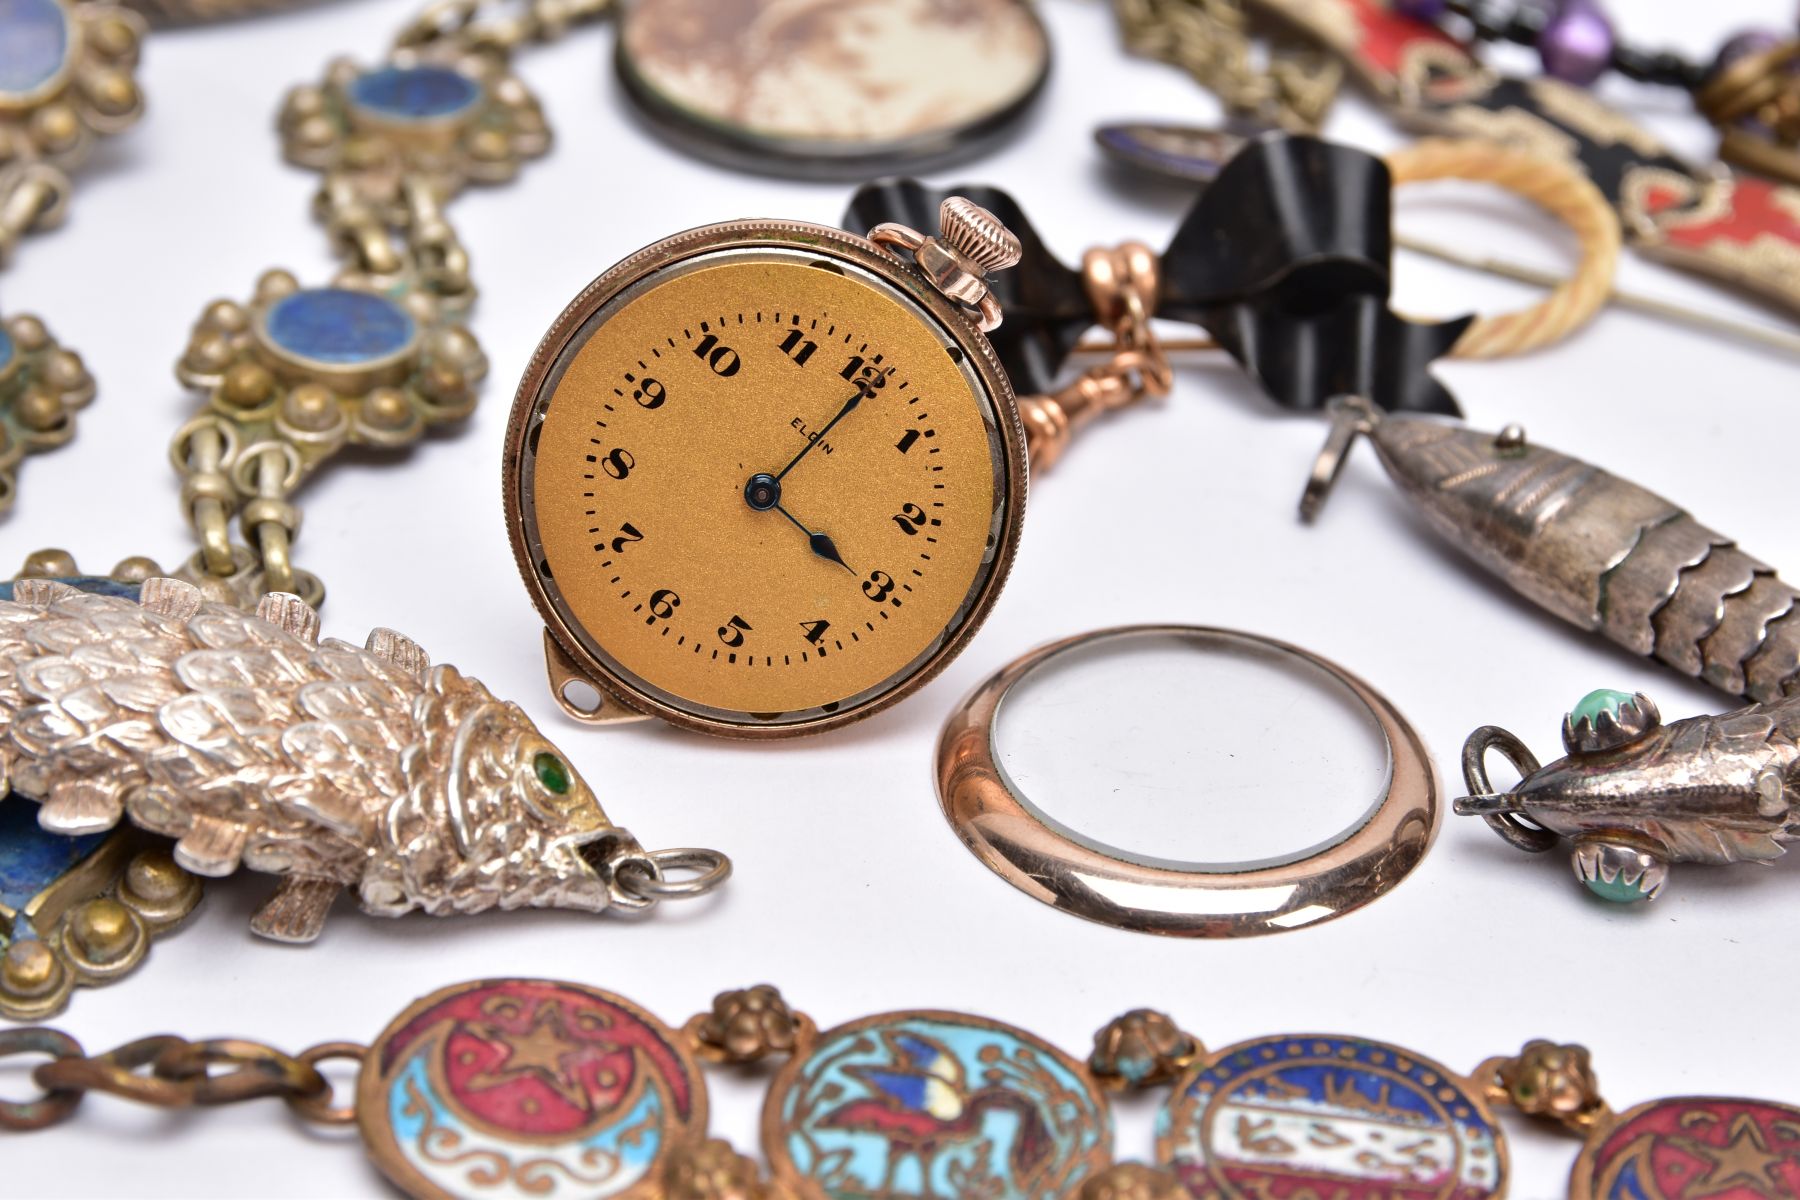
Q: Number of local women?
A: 0